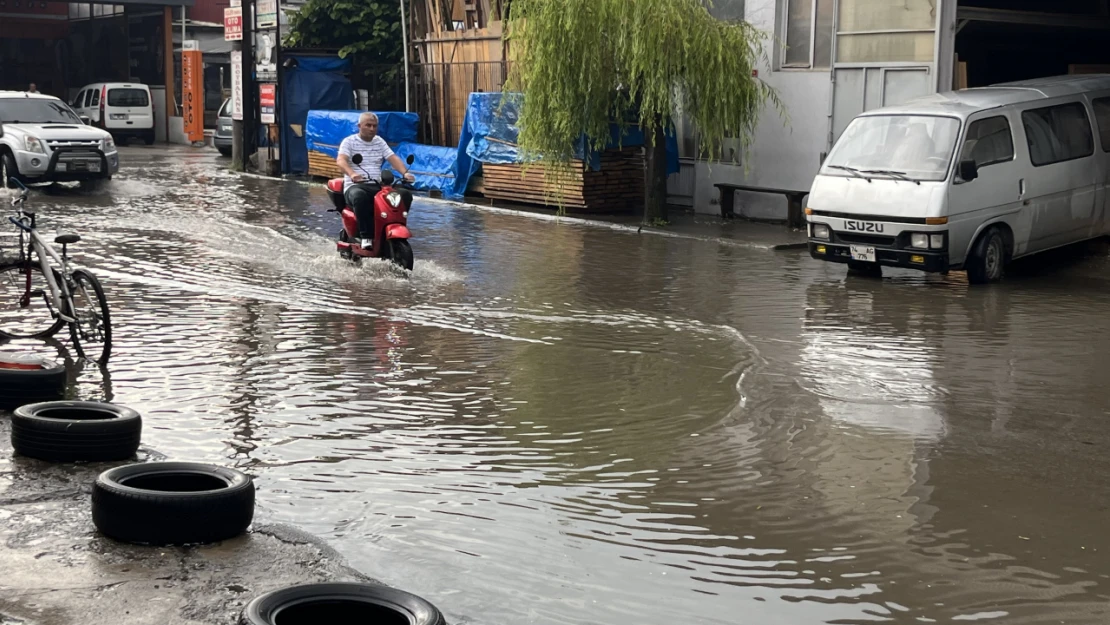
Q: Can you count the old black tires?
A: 4